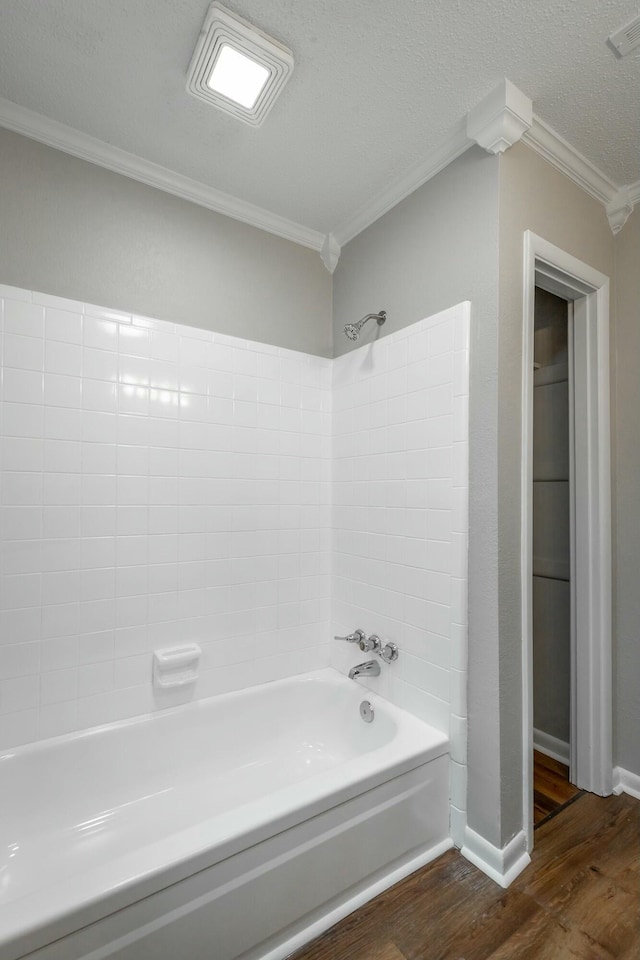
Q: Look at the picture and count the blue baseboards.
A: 0